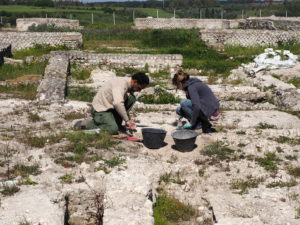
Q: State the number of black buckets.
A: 2